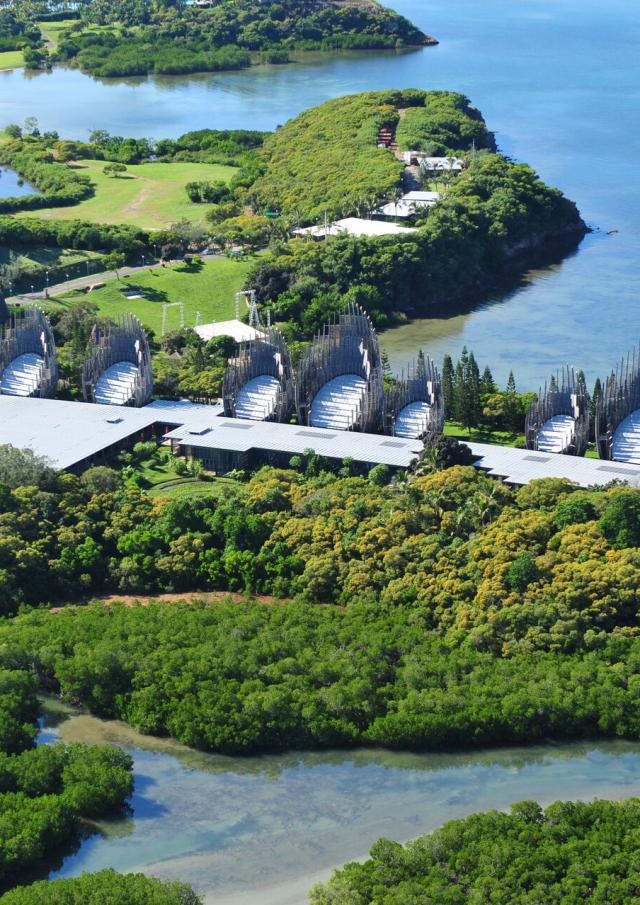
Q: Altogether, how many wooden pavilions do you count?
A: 7